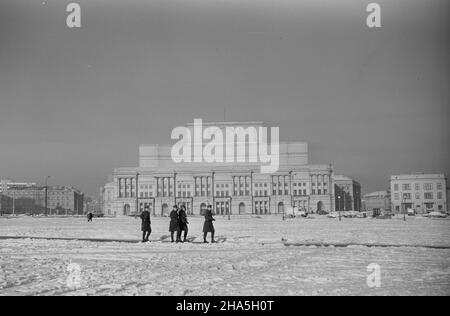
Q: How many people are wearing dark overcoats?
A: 4